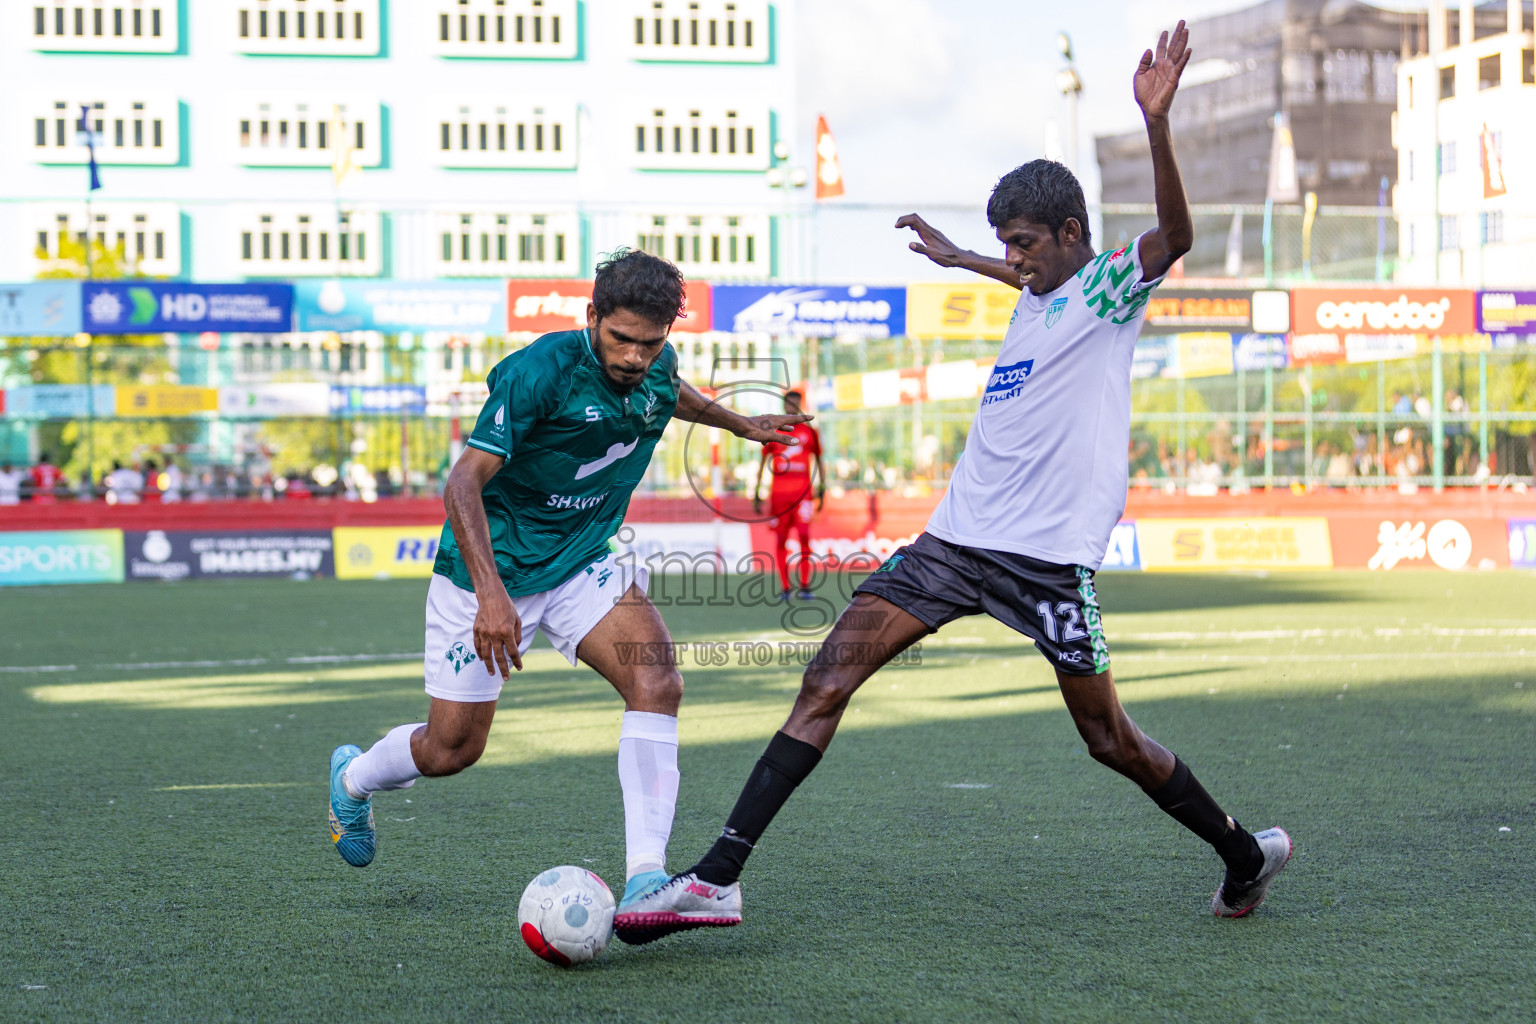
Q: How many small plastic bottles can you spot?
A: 0